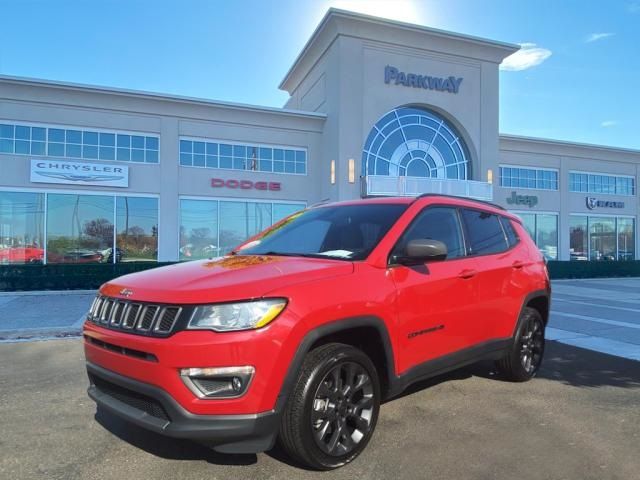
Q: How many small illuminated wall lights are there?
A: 3